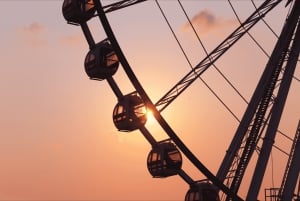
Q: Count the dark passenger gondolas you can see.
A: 5